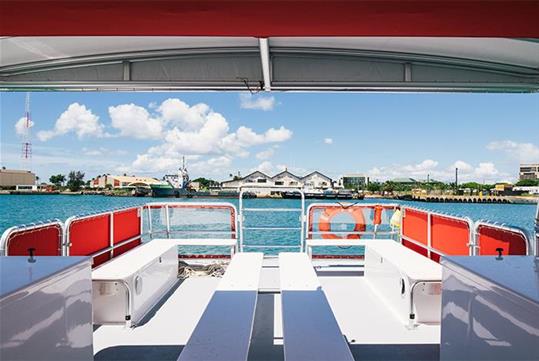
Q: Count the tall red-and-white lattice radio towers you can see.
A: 1